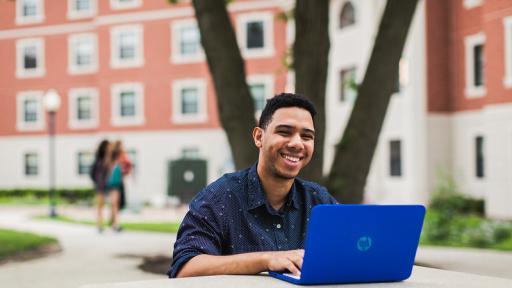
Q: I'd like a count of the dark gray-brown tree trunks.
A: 3